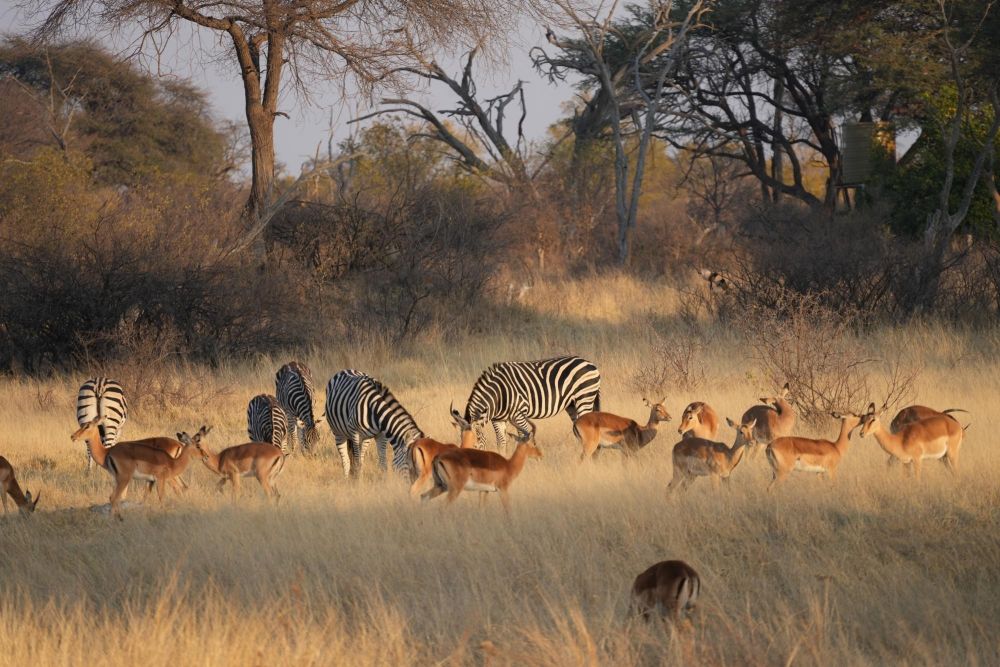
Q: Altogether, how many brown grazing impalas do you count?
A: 14